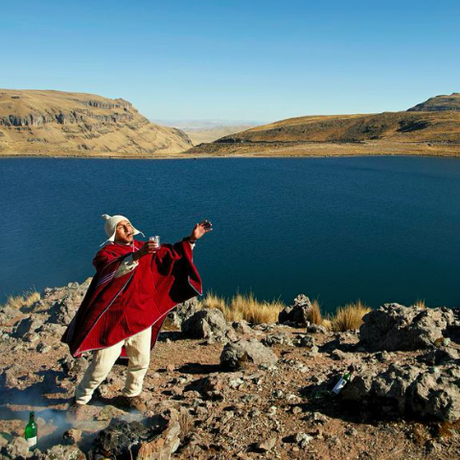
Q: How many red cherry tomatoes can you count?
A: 0